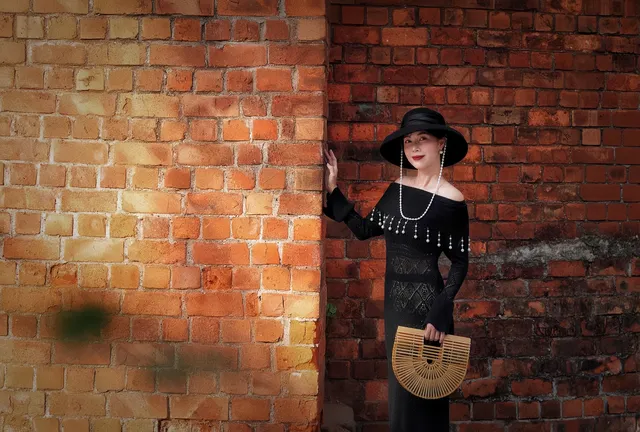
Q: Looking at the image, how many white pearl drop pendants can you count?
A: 12